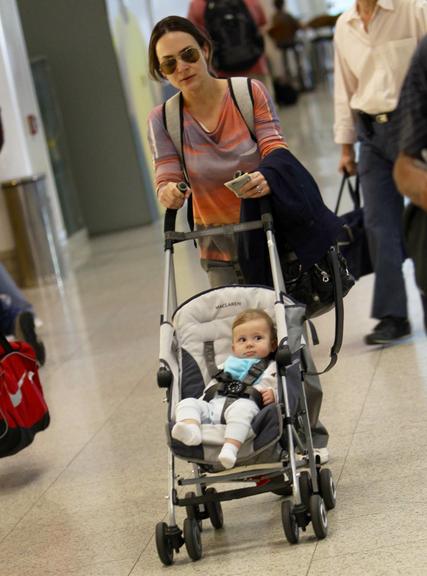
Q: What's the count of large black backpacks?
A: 1